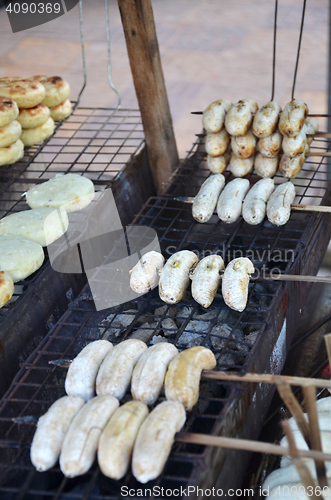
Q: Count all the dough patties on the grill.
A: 12